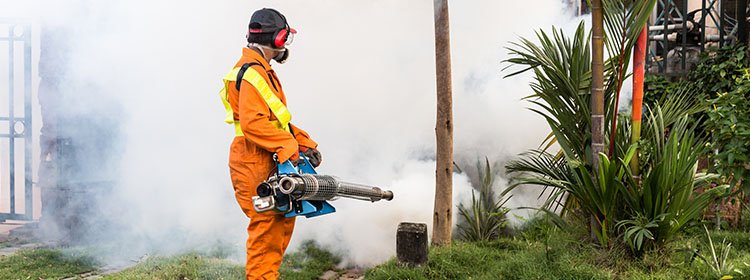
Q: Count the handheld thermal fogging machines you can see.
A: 1